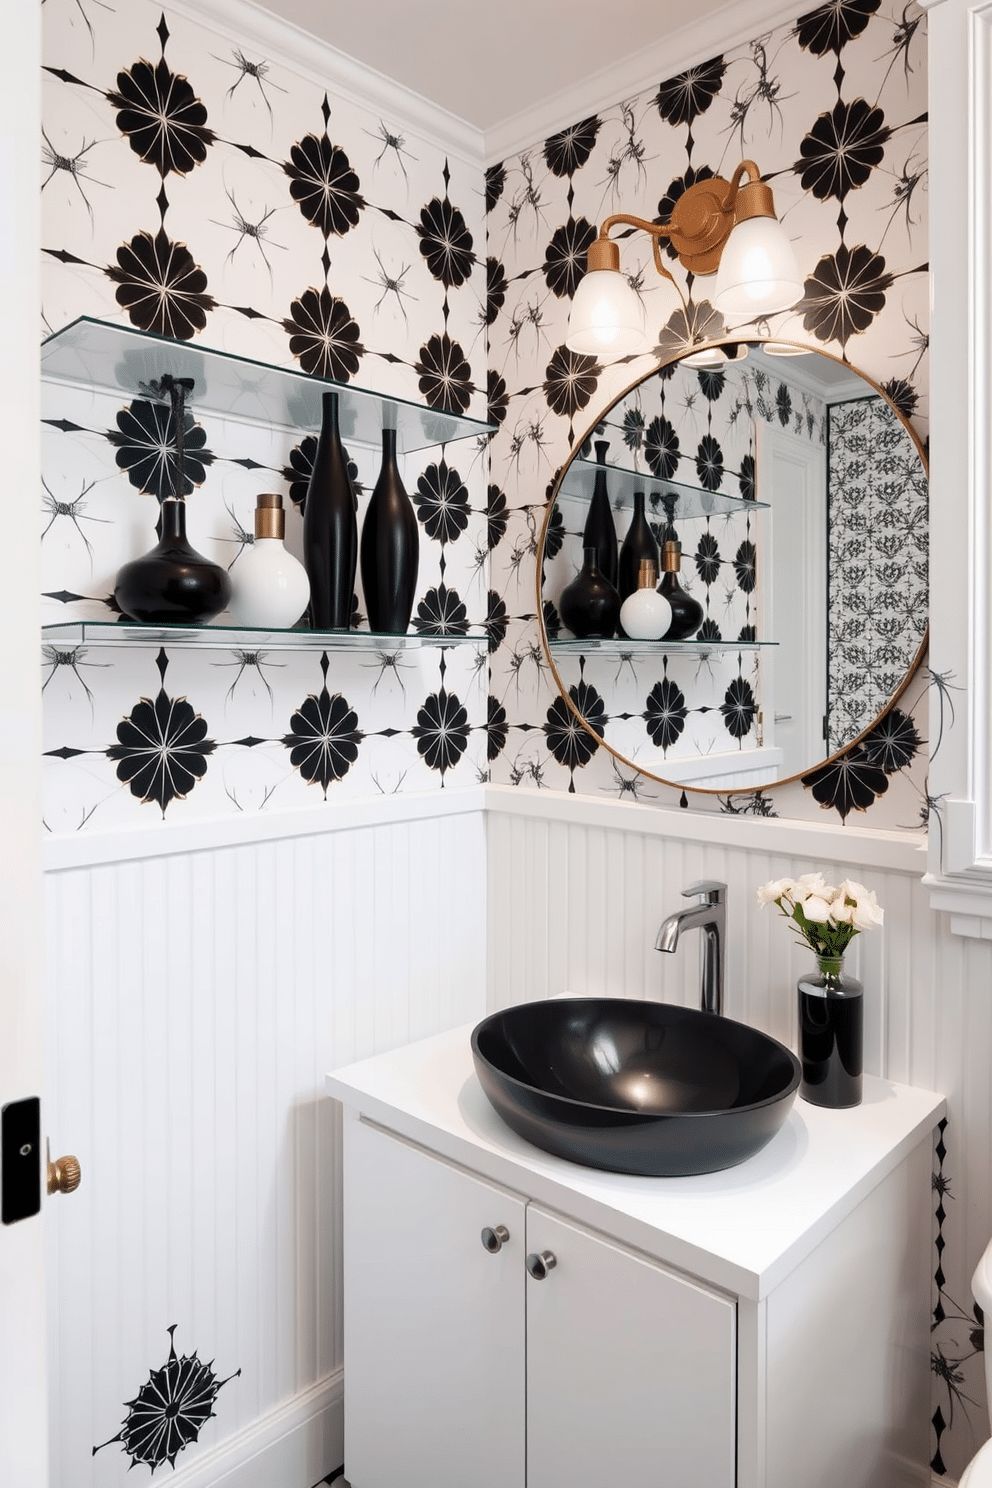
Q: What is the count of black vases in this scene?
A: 4